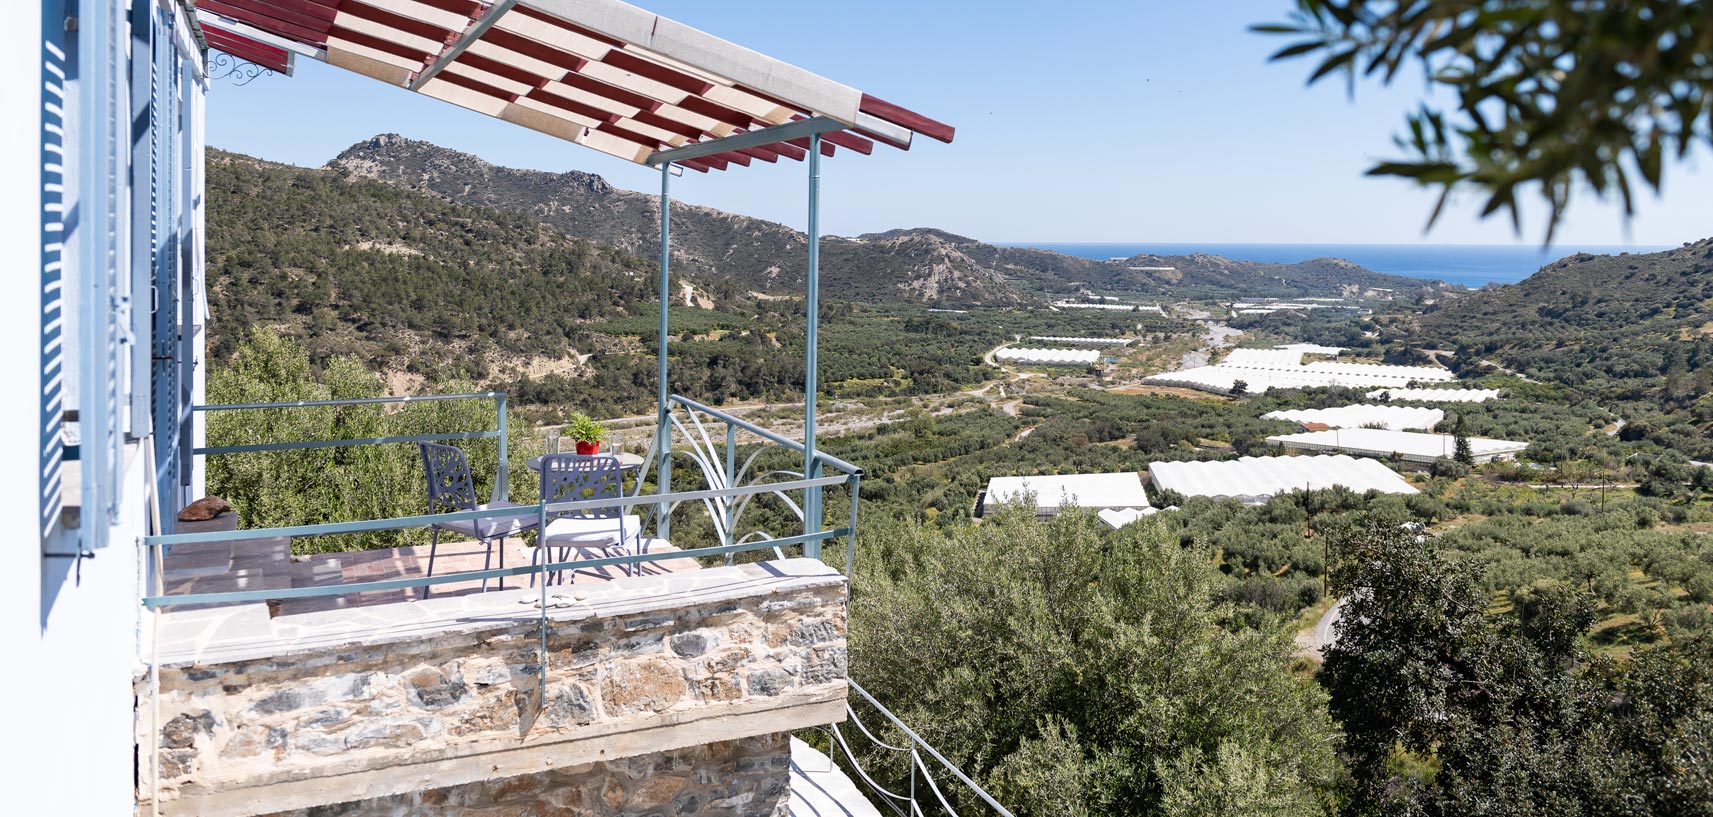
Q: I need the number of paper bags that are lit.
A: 0